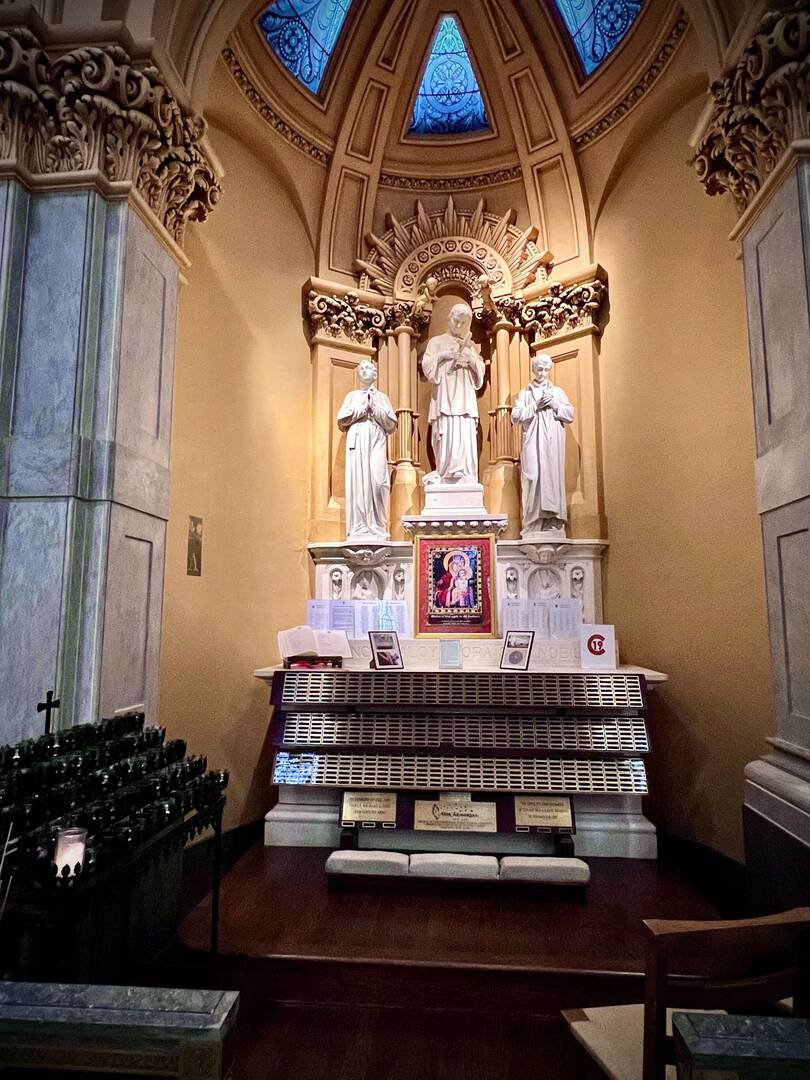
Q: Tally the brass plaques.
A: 3